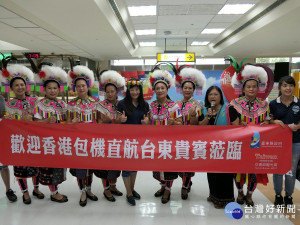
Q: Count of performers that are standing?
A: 7